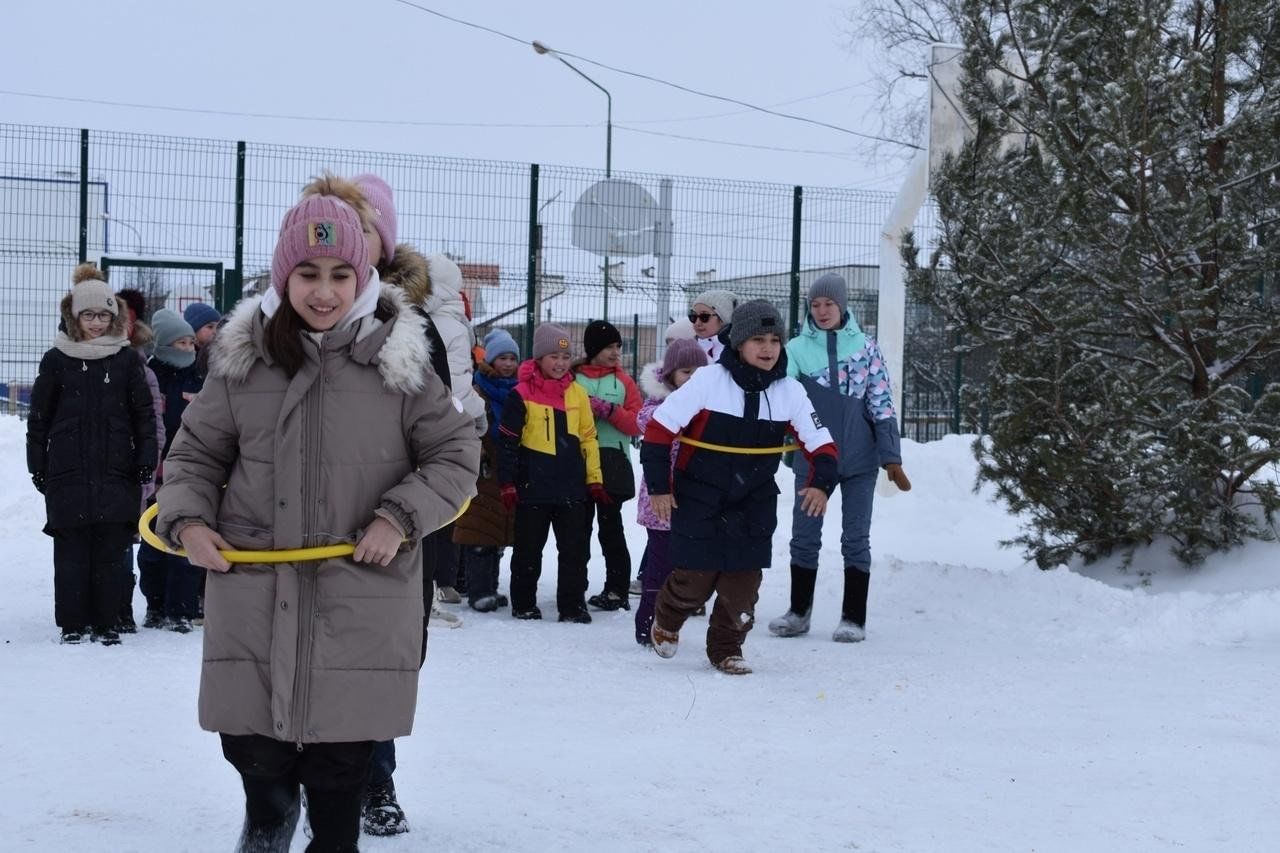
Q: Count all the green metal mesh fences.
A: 1